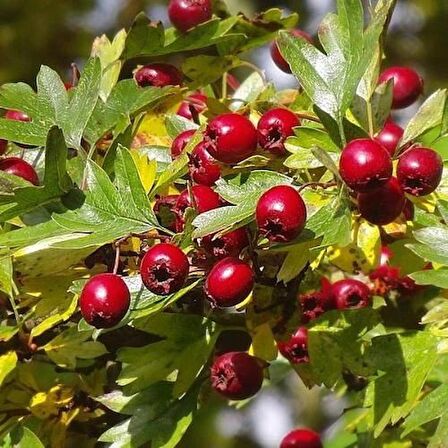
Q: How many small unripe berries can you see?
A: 0